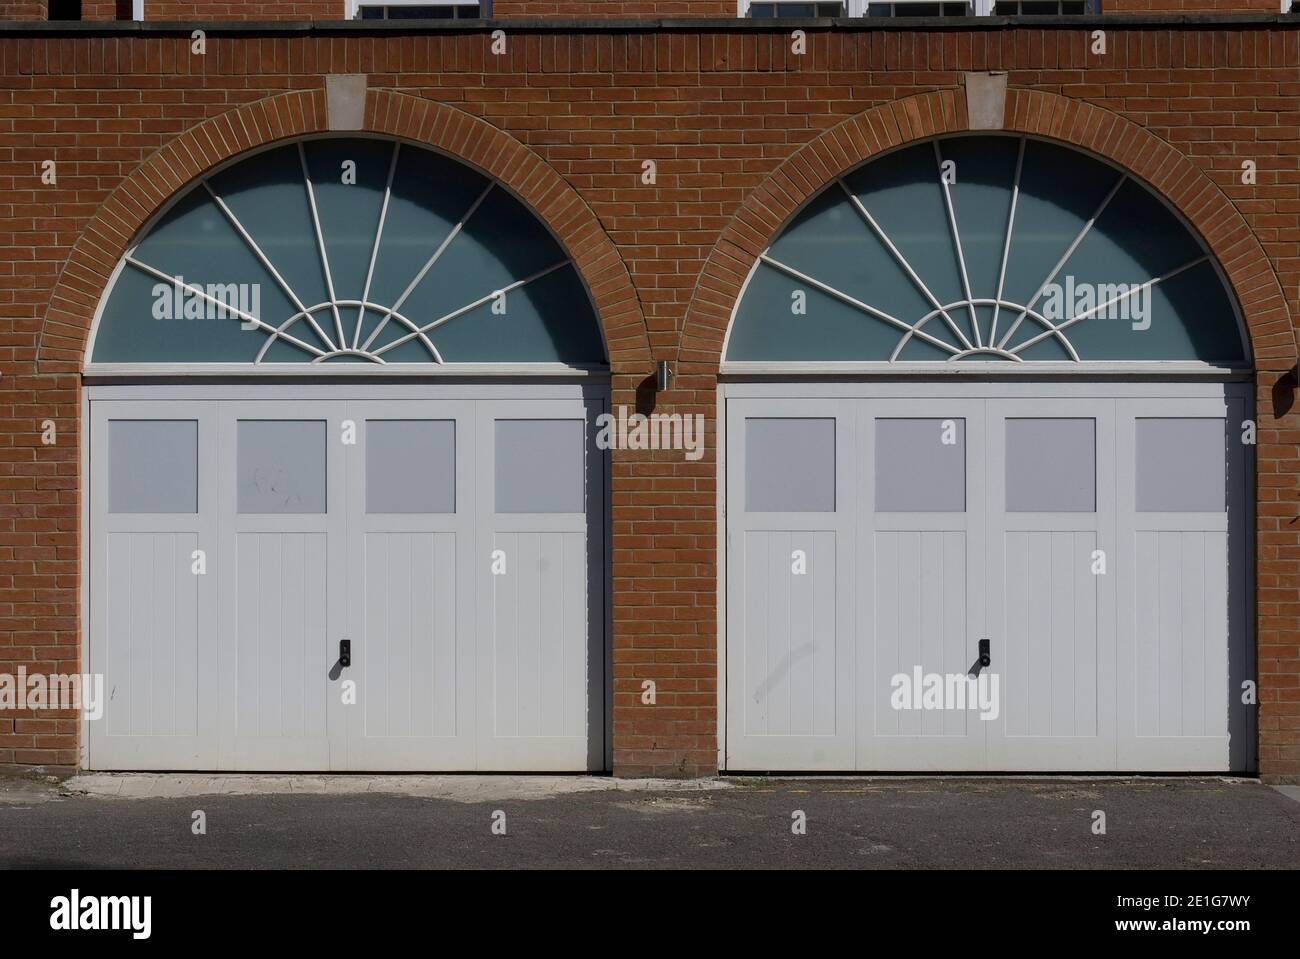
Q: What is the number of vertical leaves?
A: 8